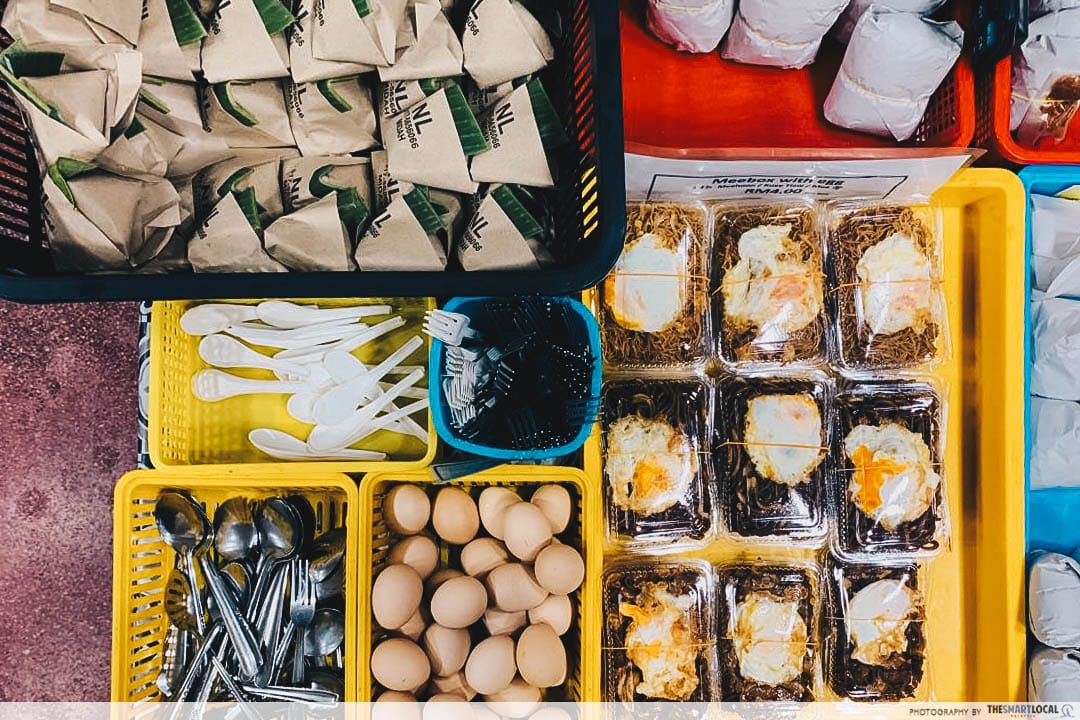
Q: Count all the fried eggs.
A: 9